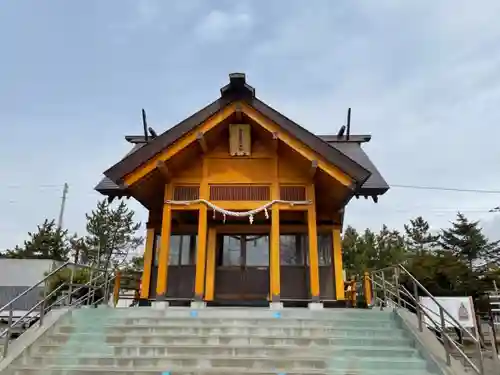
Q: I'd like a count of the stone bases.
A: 4